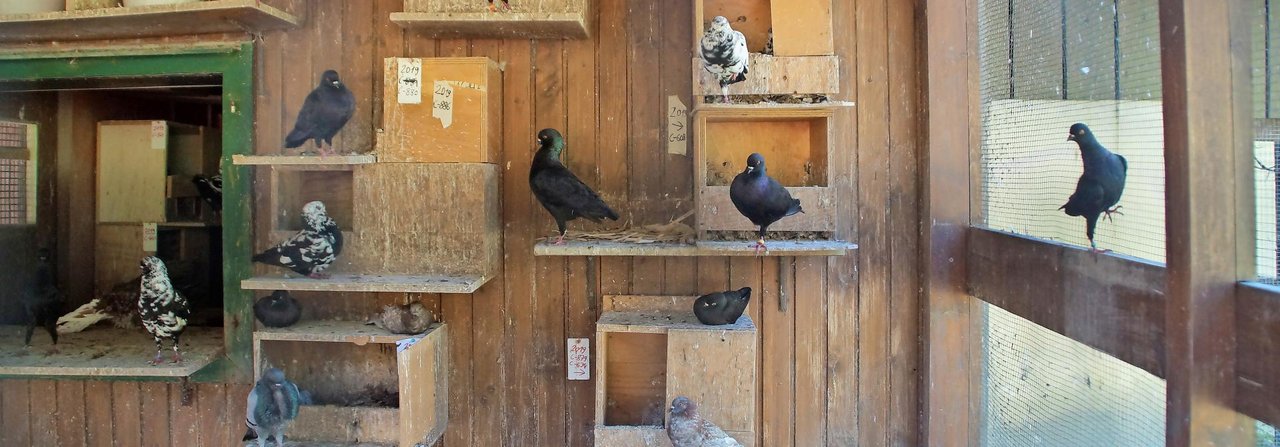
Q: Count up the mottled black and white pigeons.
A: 3